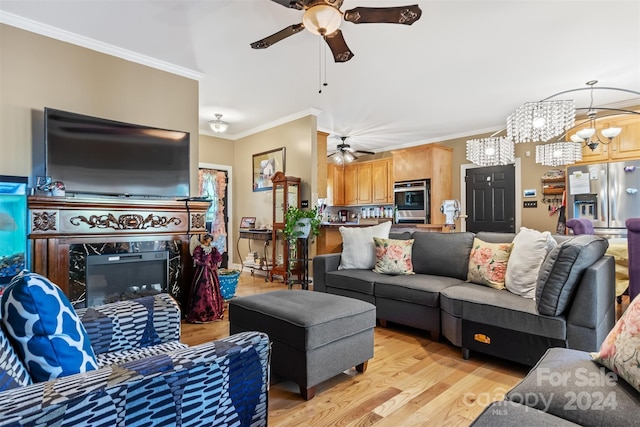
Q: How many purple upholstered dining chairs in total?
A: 2